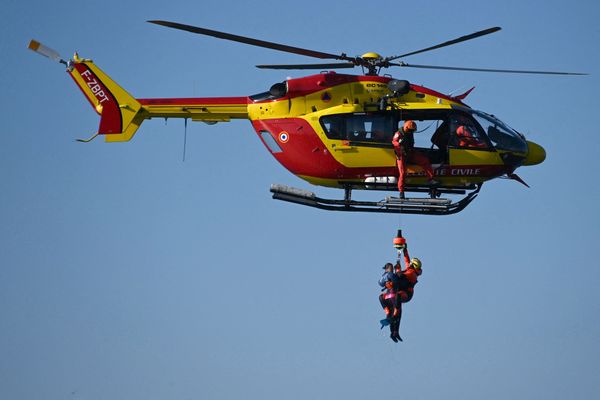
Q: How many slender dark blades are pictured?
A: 4